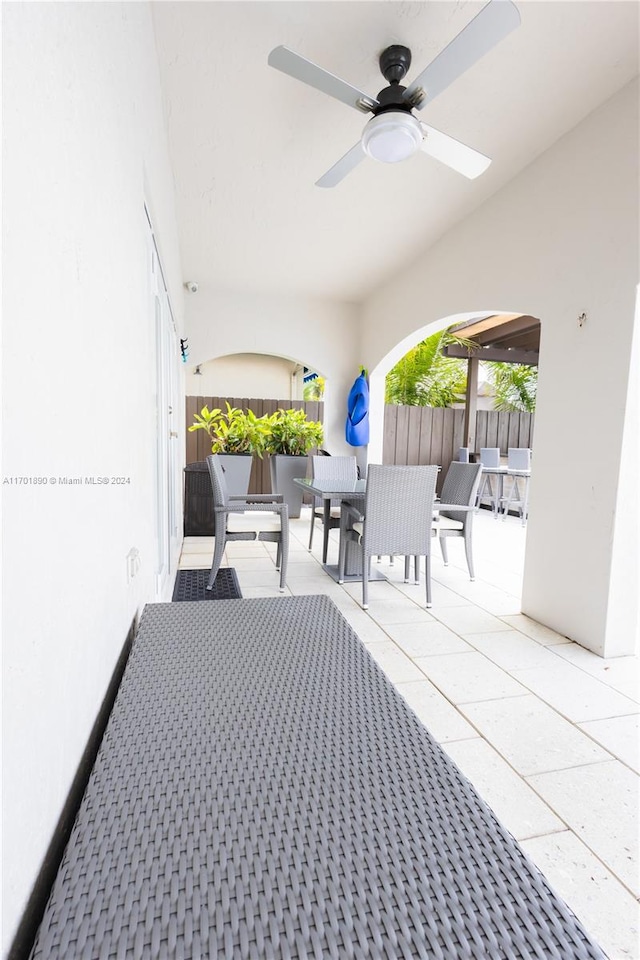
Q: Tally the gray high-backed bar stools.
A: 3